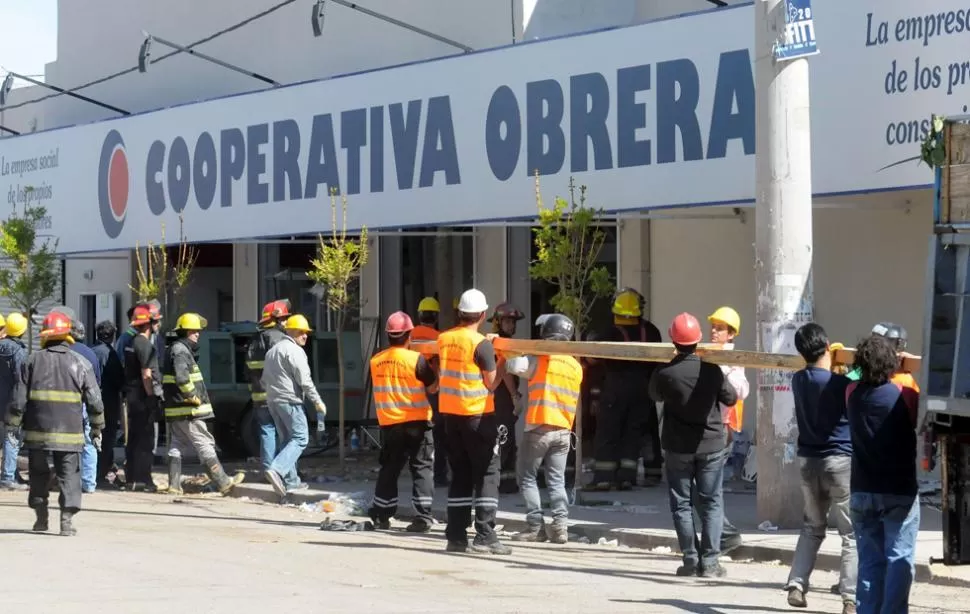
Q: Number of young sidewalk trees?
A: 4